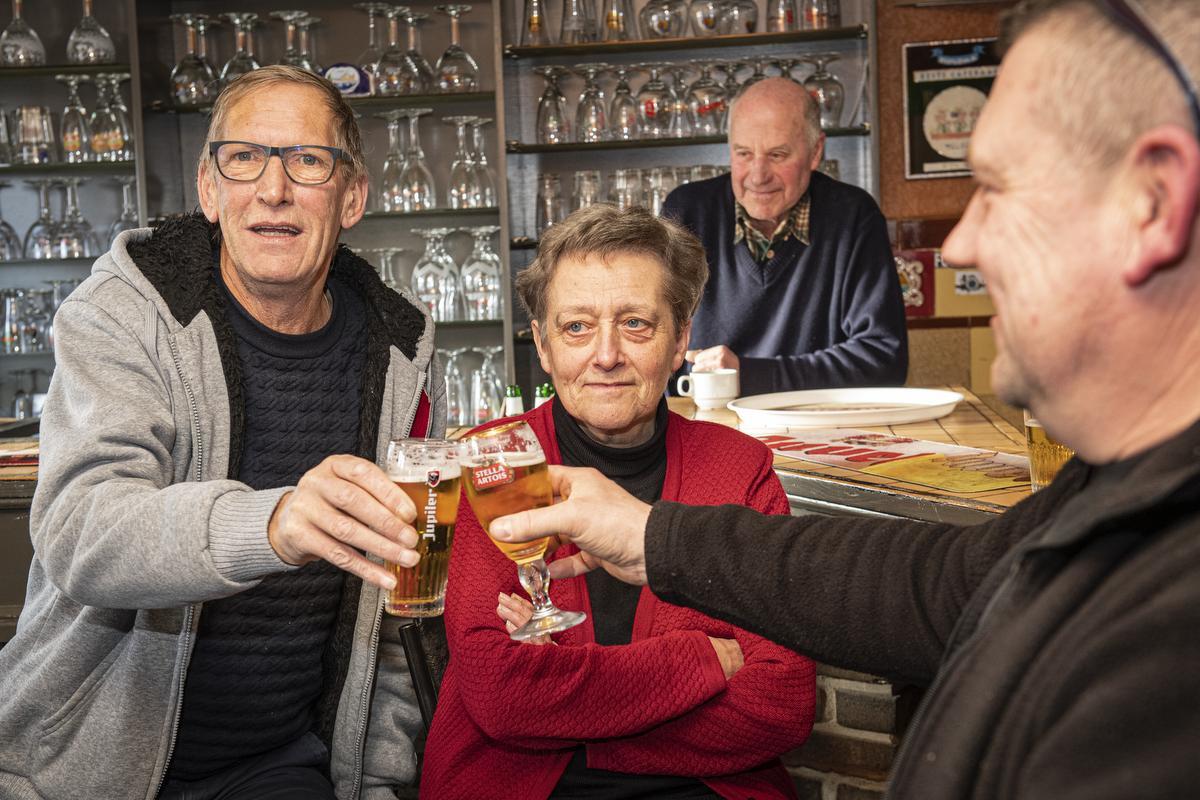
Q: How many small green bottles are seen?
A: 2